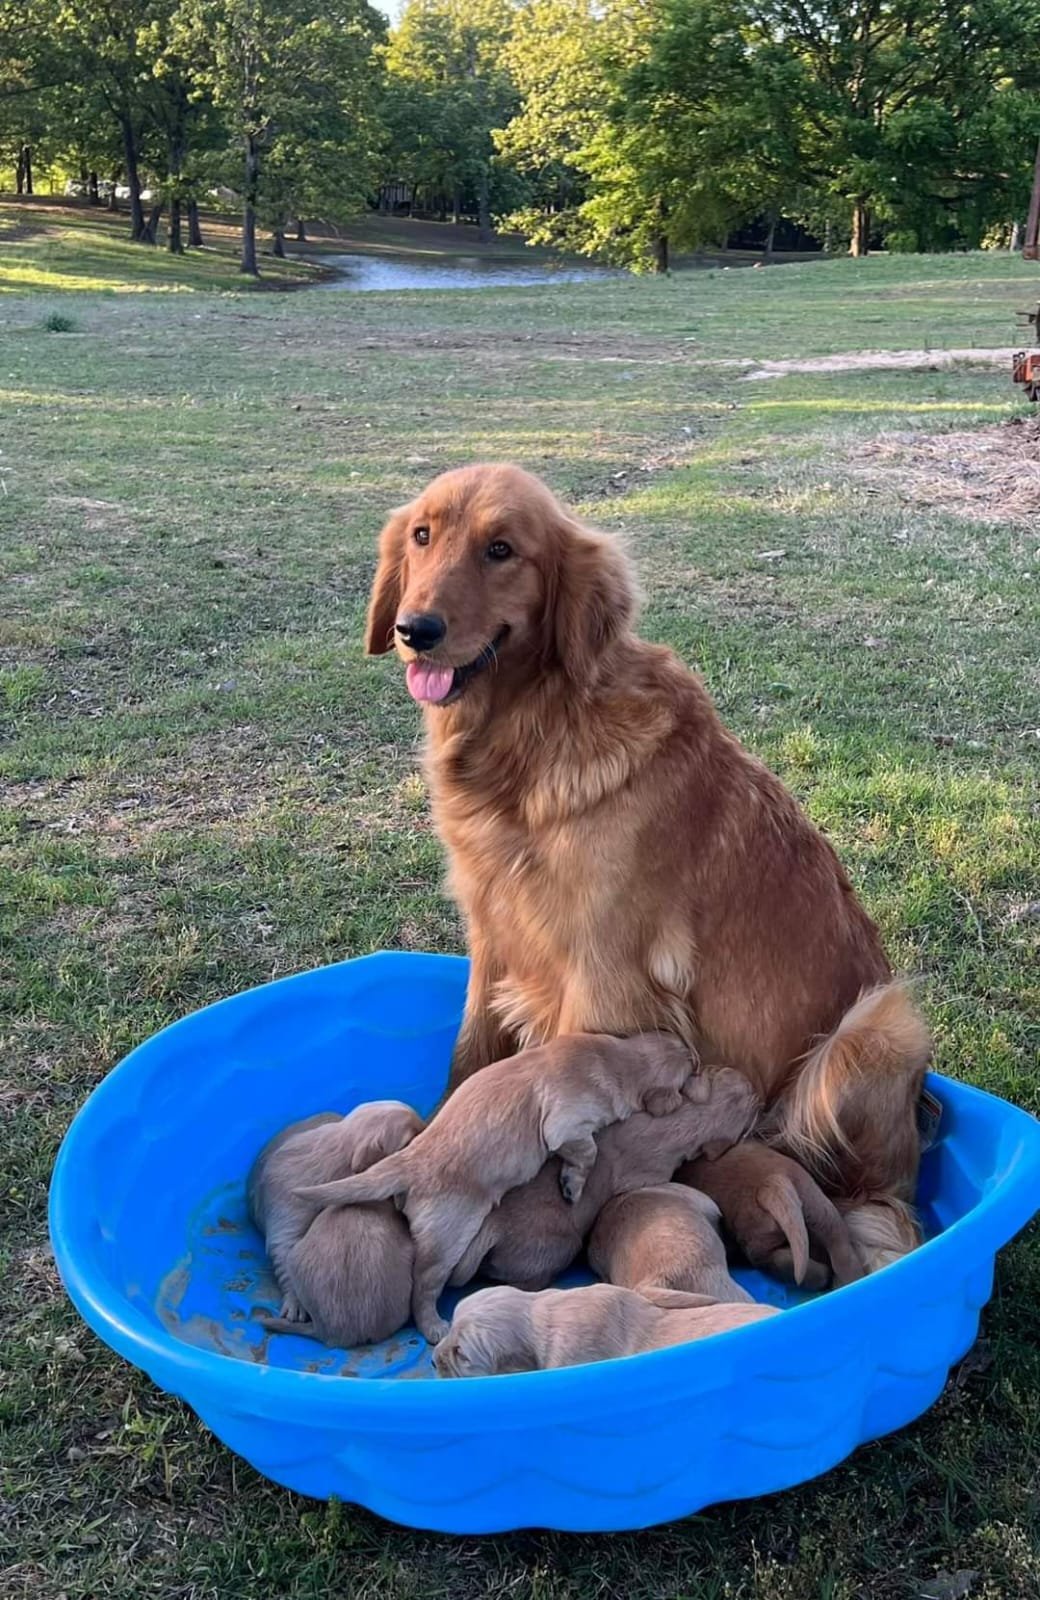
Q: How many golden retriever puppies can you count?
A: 7